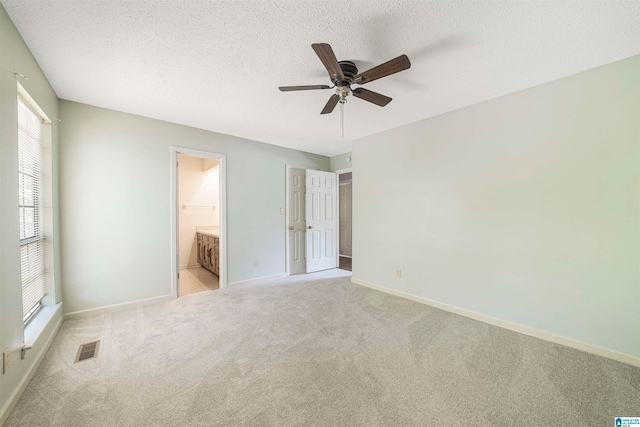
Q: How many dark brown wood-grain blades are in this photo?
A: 5